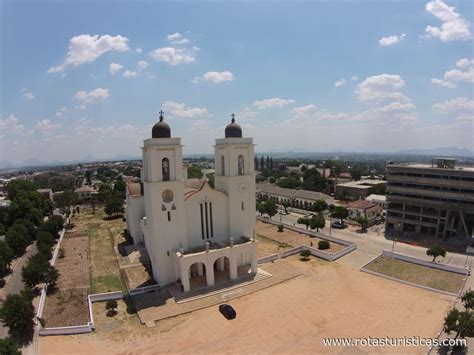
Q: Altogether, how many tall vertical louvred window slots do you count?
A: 3